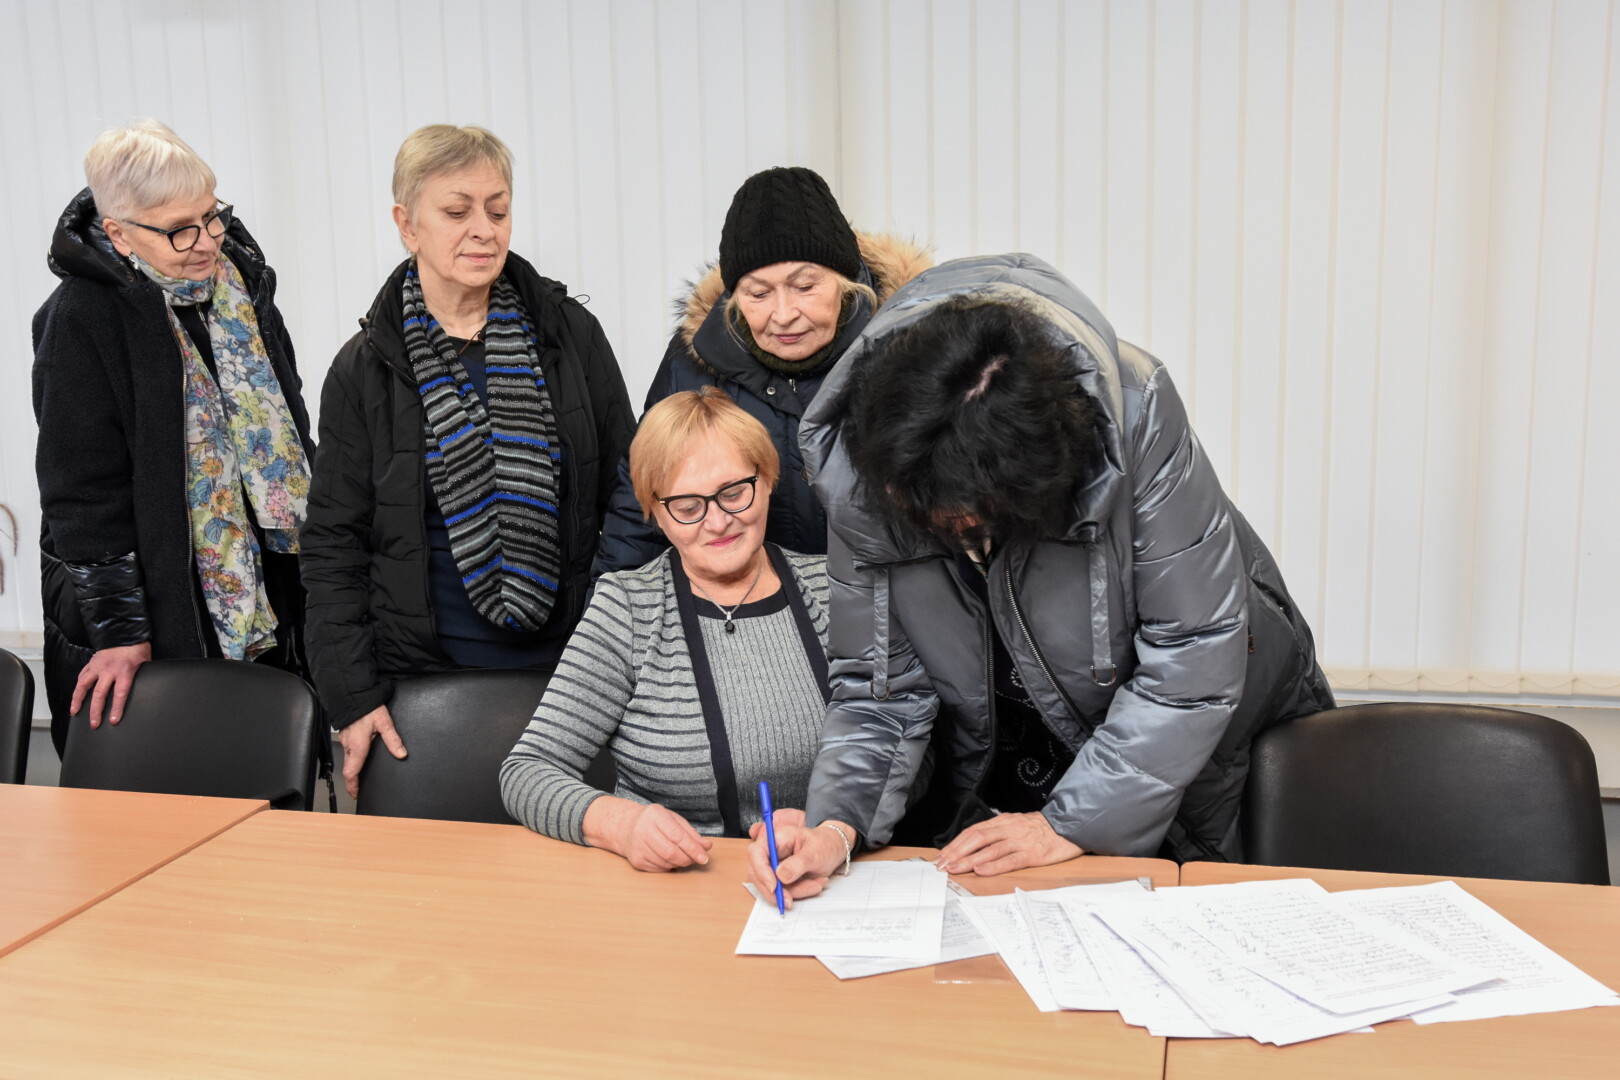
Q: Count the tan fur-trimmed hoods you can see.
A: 1